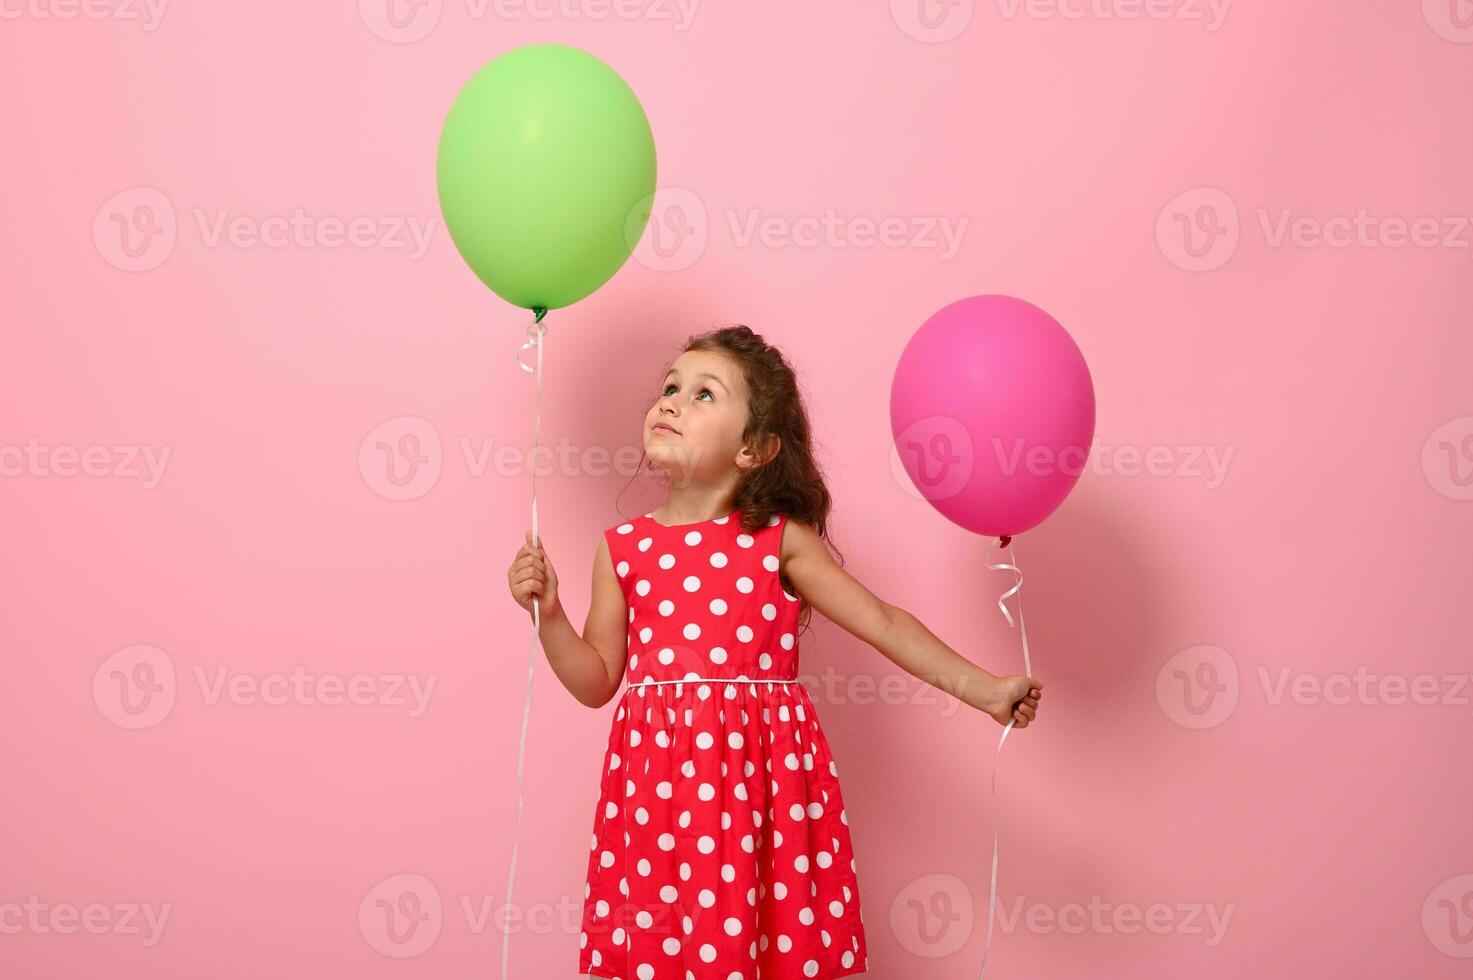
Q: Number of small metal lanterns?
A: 0